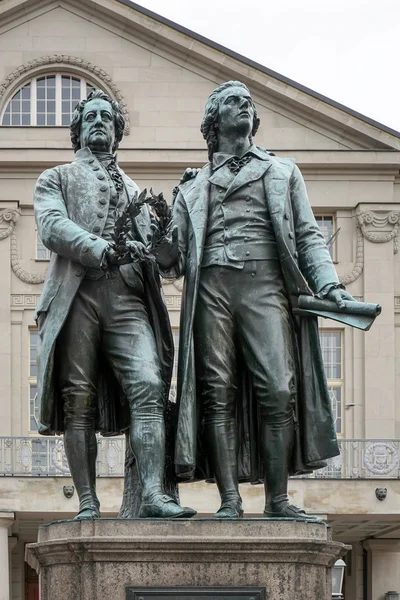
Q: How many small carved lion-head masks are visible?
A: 2